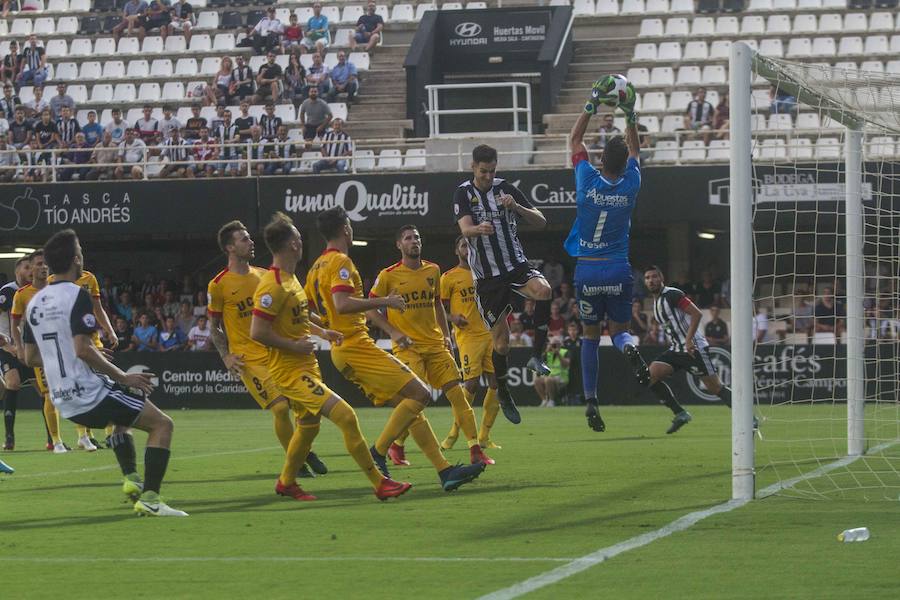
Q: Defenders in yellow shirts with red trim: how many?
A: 7